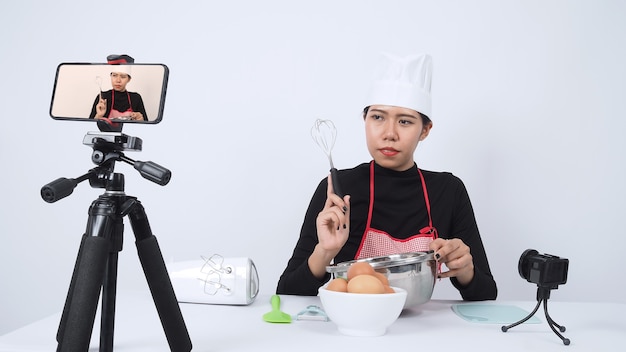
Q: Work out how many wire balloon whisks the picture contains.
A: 1